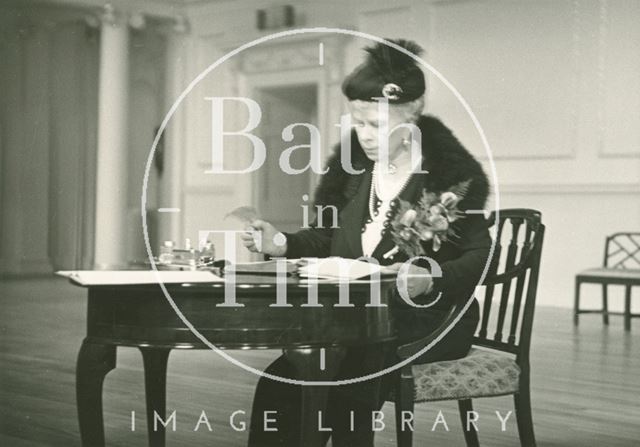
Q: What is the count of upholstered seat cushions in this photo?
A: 2